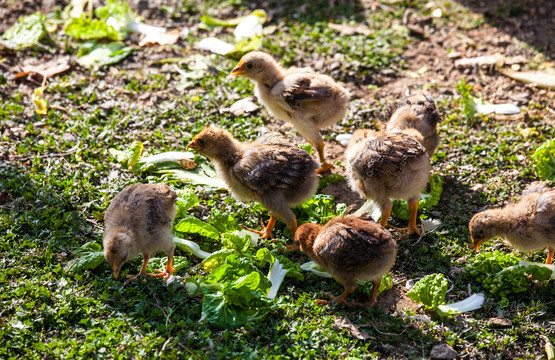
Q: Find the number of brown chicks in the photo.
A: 7